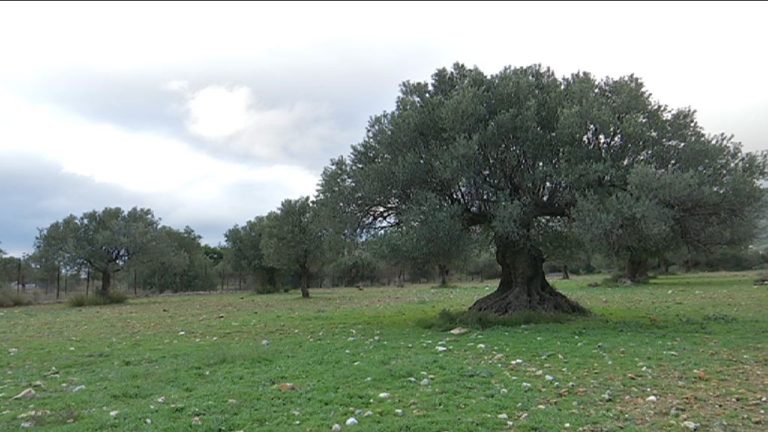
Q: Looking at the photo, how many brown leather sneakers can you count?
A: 0